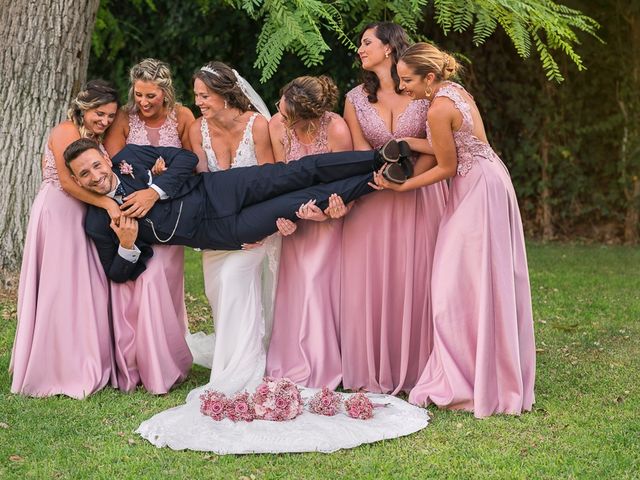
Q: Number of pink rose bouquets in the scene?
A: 5